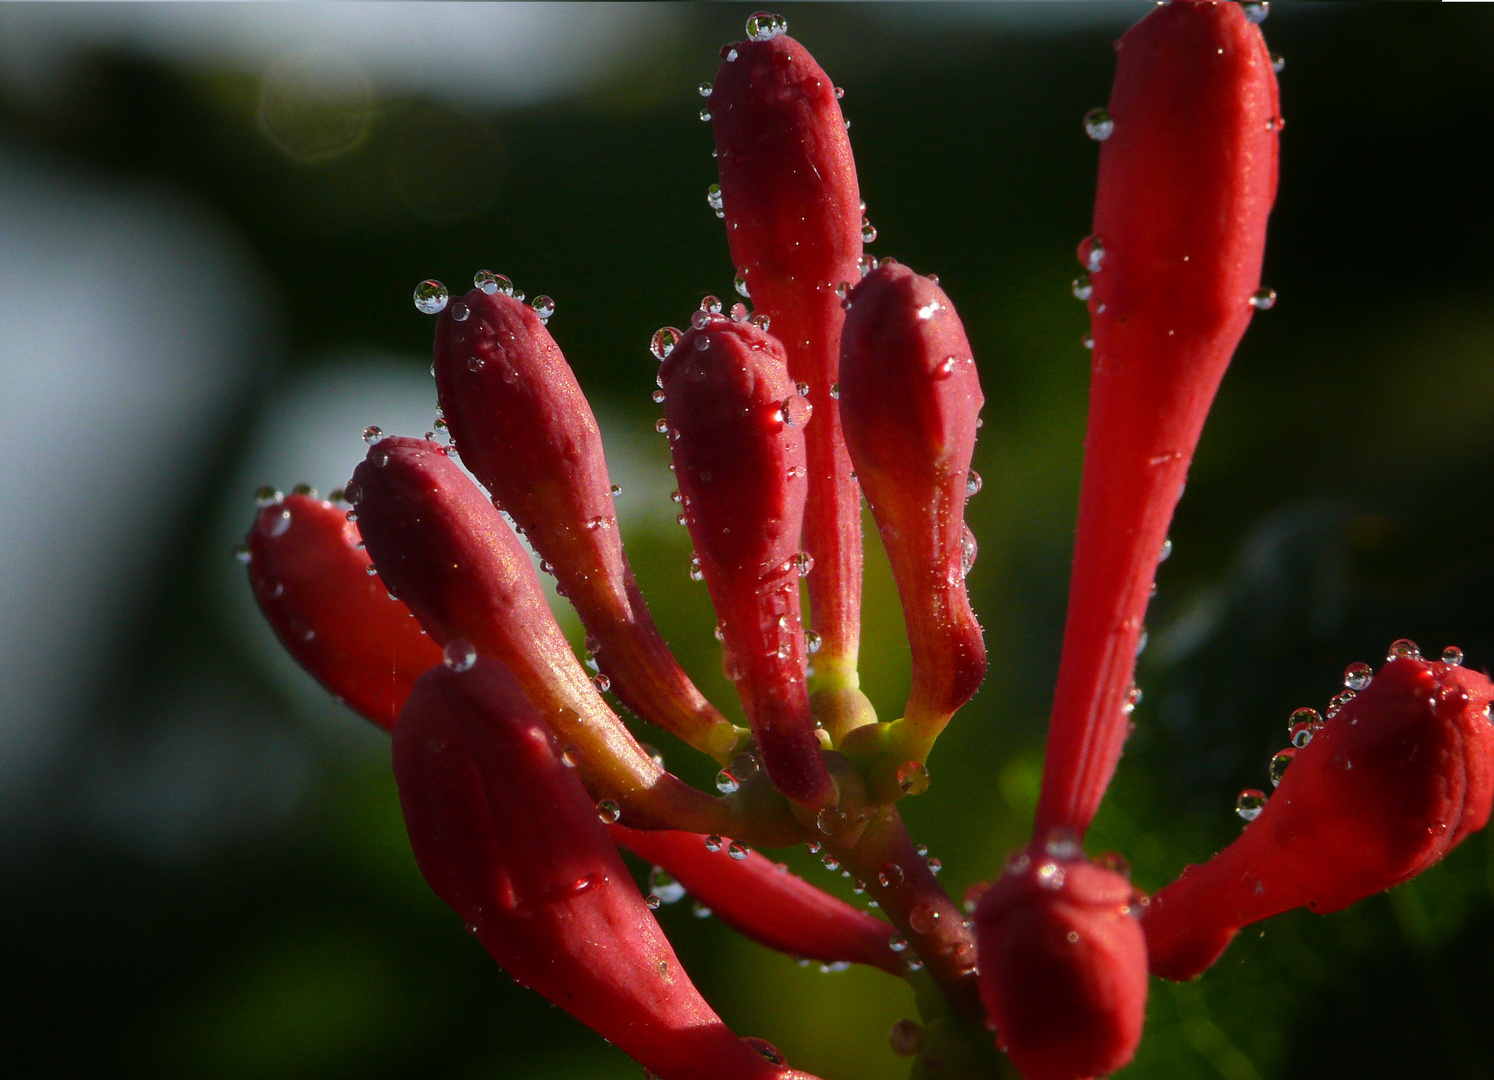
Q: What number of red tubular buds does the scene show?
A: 10